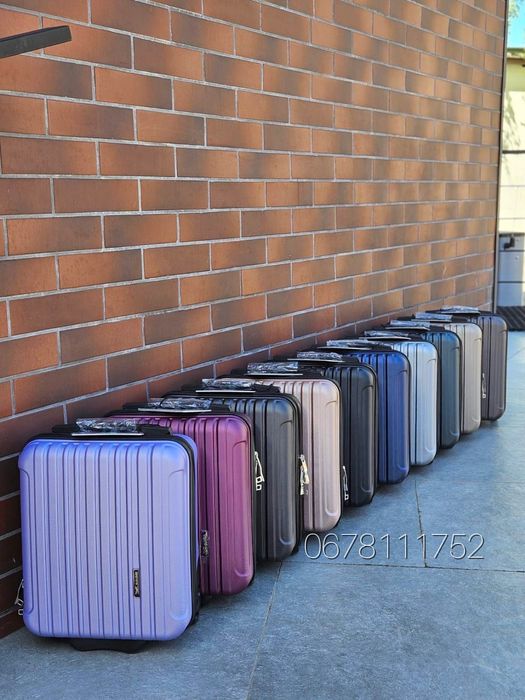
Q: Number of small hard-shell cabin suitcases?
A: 10